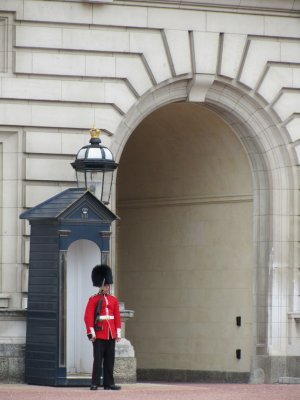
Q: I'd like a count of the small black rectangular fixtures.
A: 2